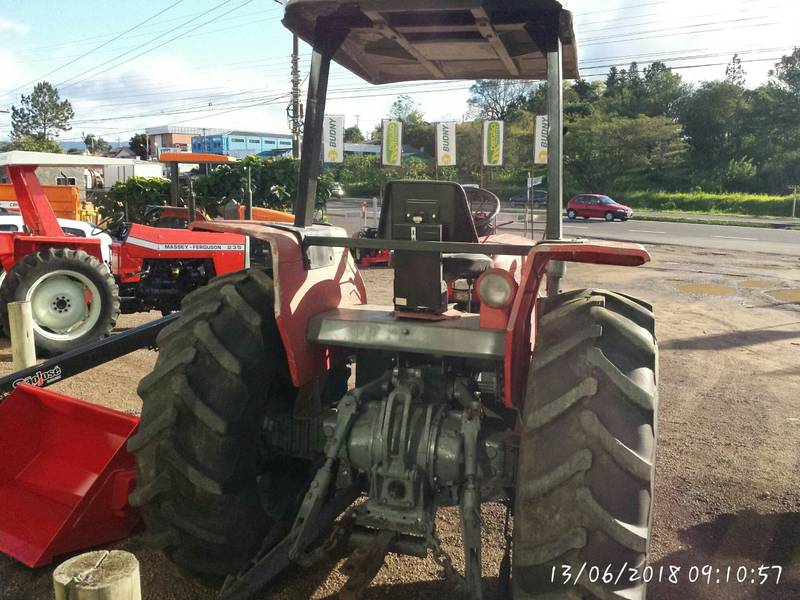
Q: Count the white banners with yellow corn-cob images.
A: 2